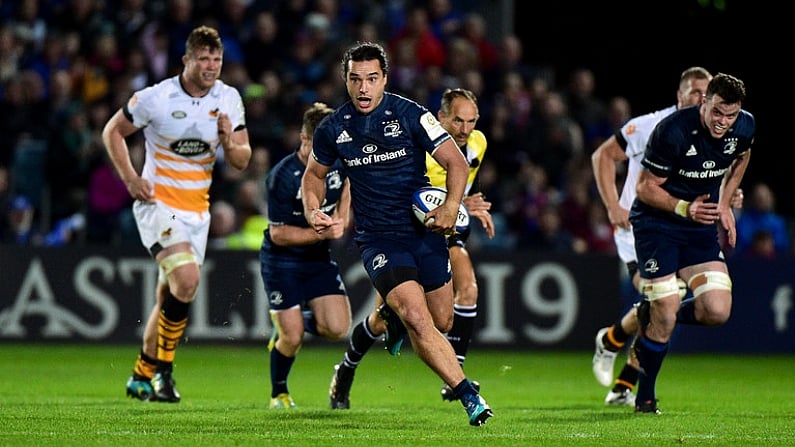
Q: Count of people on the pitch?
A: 6